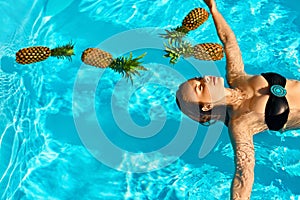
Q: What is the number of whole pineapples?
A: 4